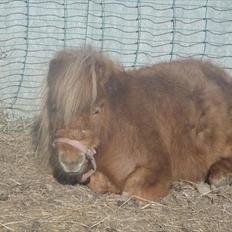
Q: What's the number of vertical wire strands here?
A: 7